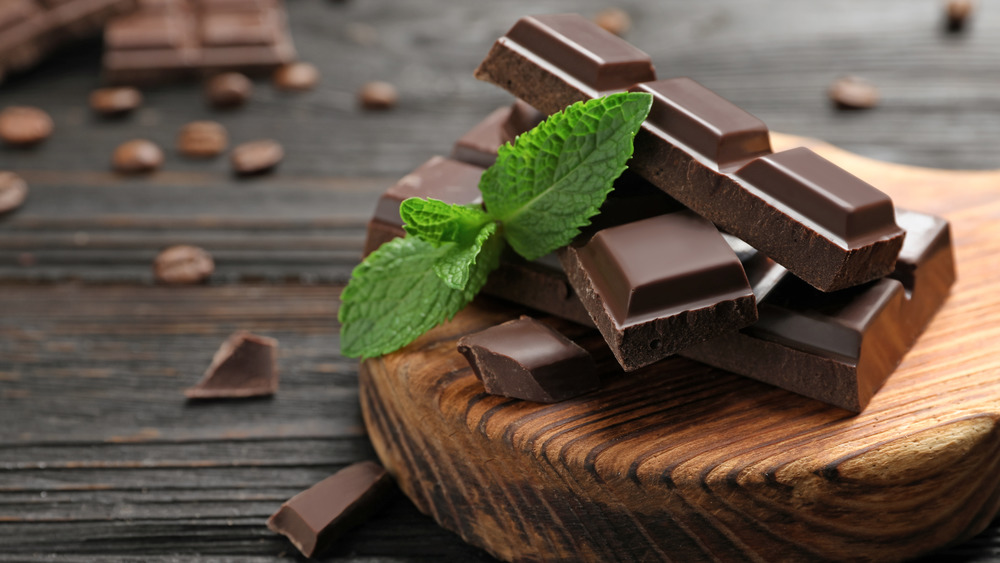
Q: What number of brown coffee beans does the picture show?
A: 13